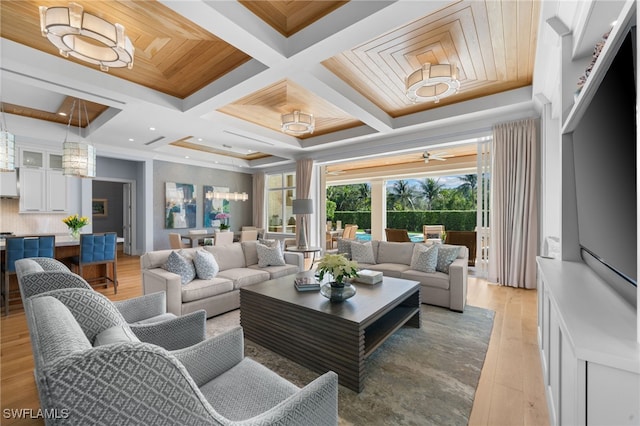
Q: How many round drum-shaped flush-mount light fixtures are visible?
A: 3